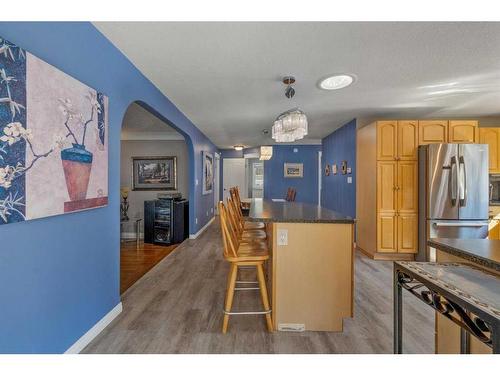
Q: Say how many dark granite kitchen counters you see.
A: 2